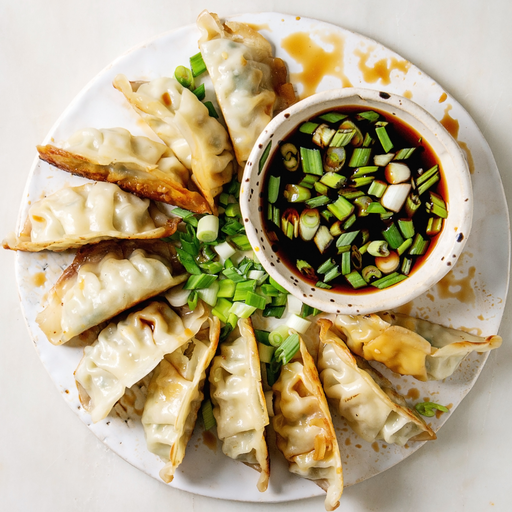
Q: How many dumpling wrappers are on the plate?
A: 11